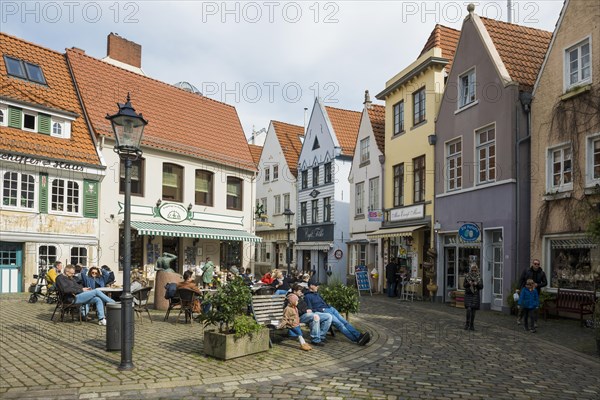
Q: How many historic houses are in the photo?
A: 8